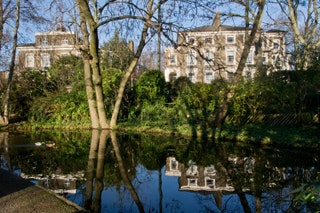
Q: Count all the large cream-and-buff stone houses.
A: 2